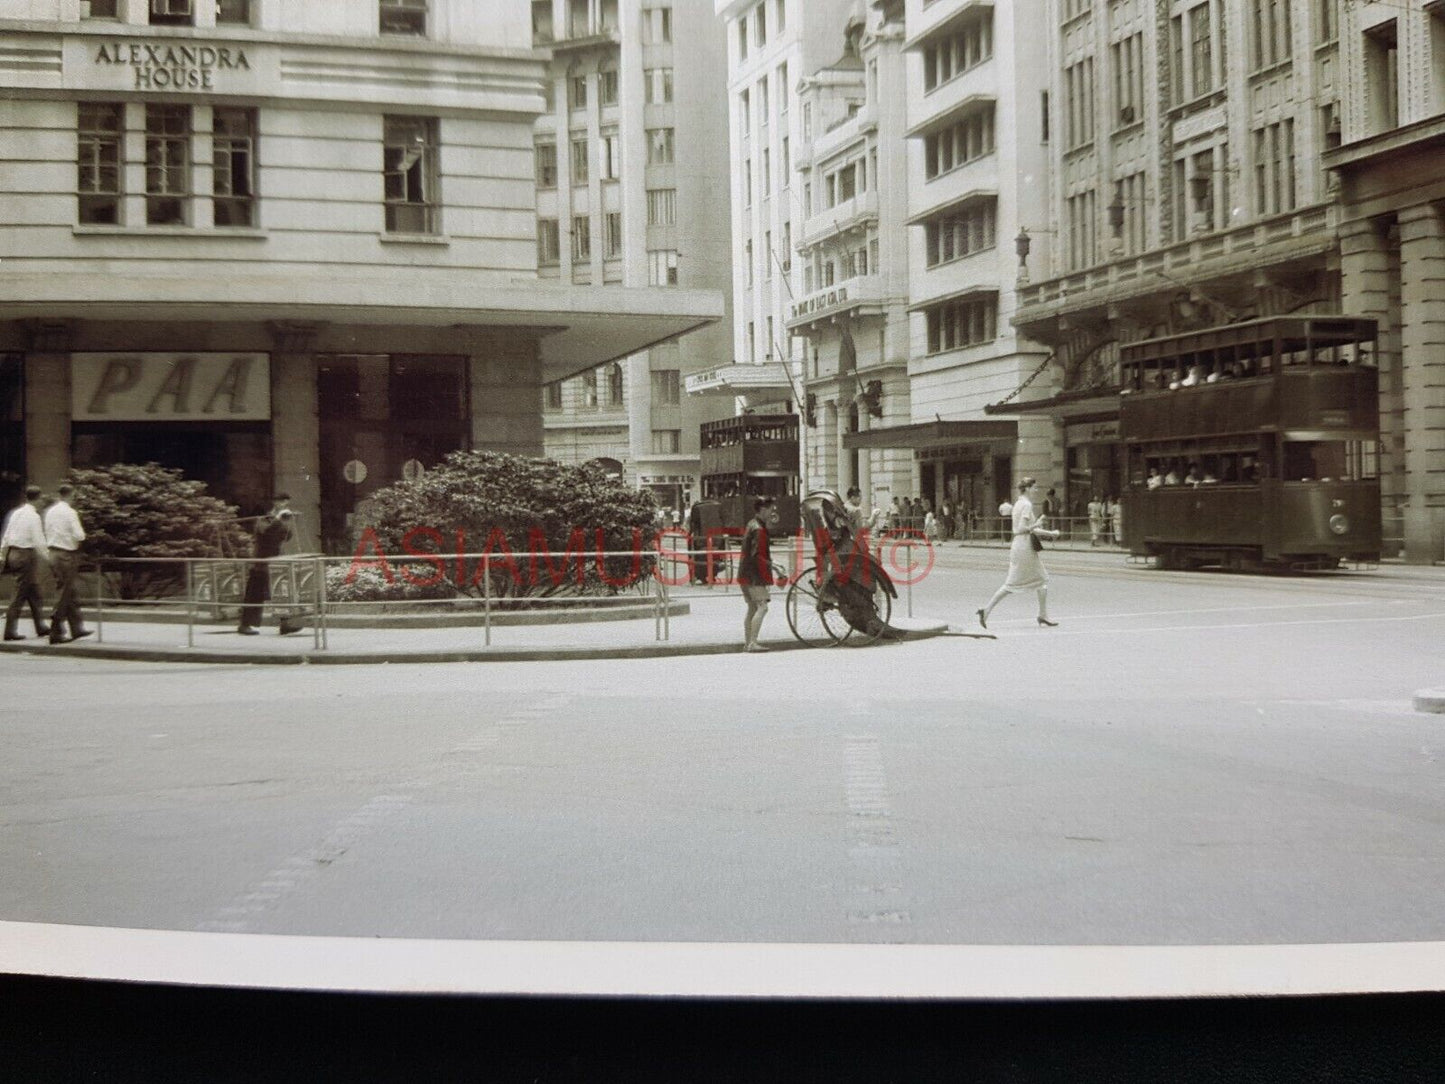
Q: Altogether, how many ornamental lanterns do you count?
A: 3